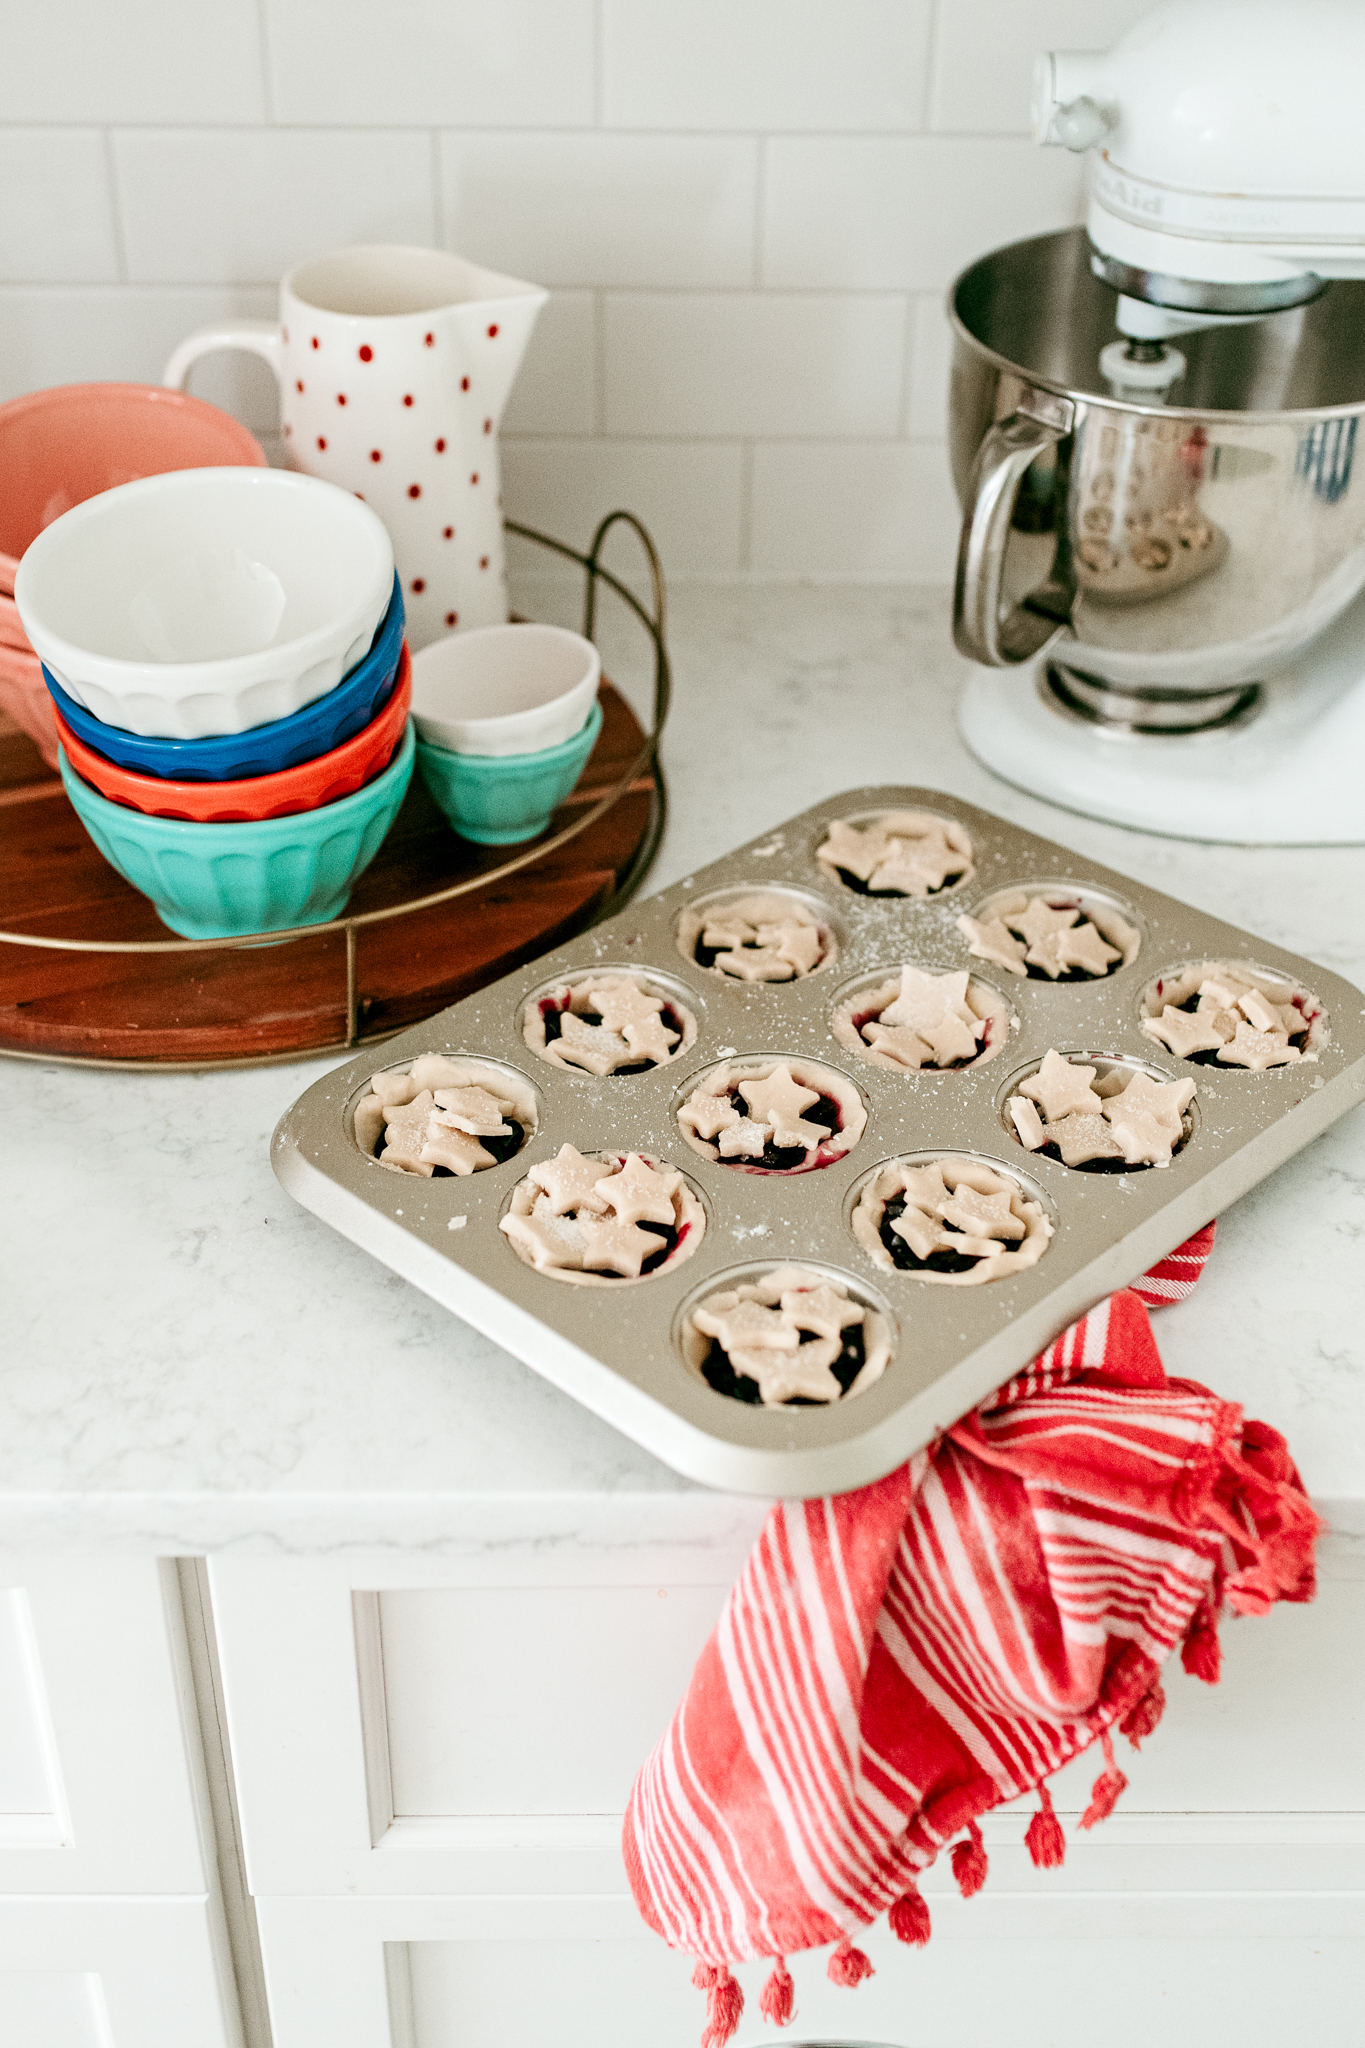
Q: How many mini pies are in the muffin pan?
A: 12